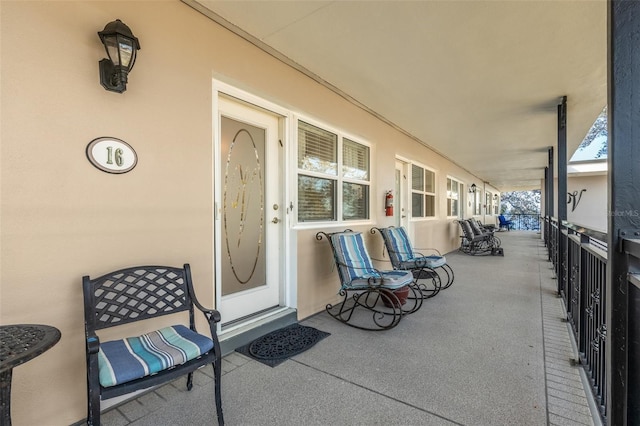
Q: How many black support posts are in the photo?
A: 4